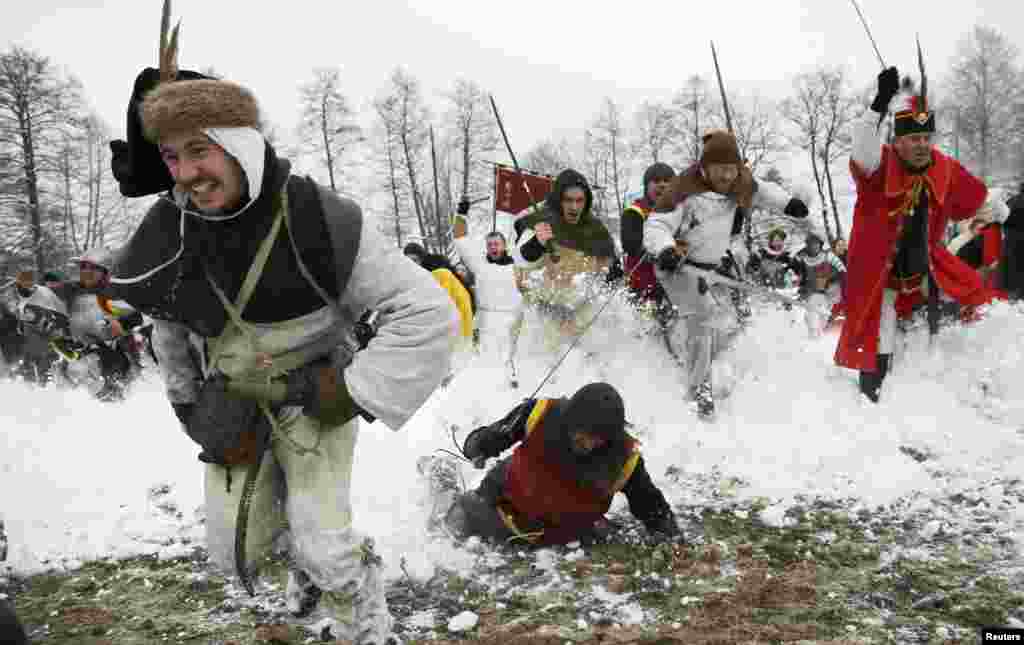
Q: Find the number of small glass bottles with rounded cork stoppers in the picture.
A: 0